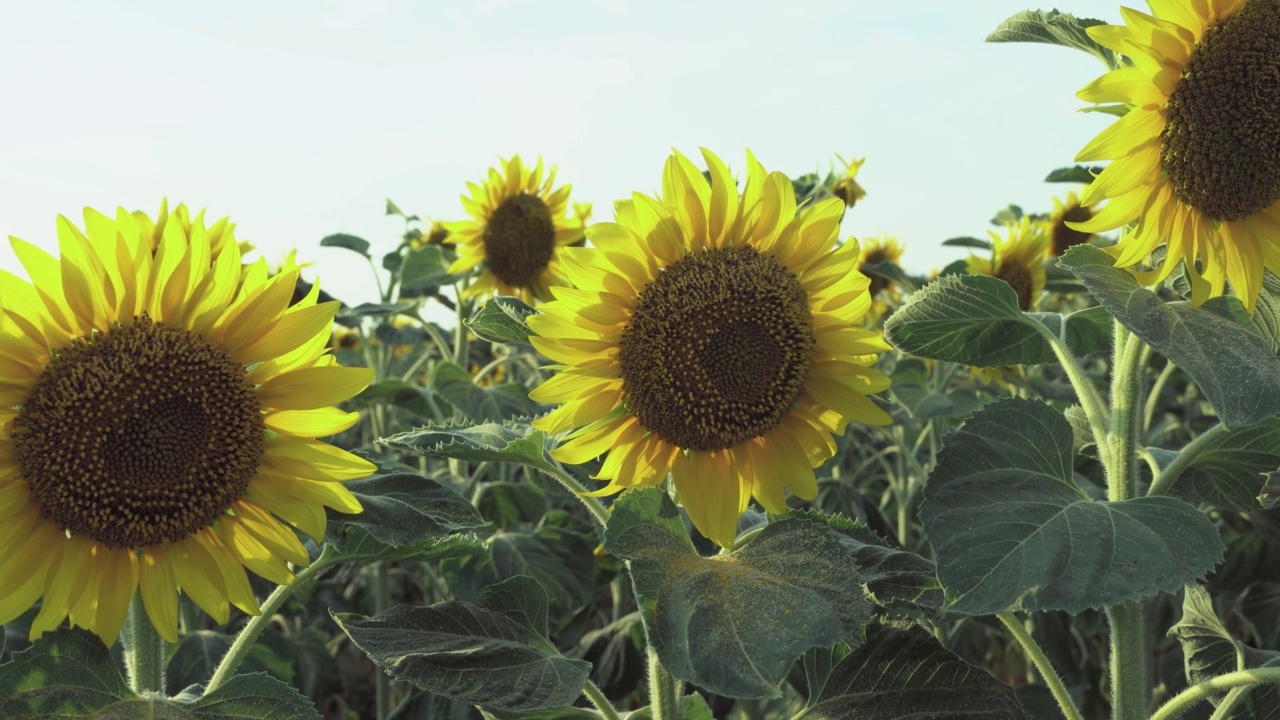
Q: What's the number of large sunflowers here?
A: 3